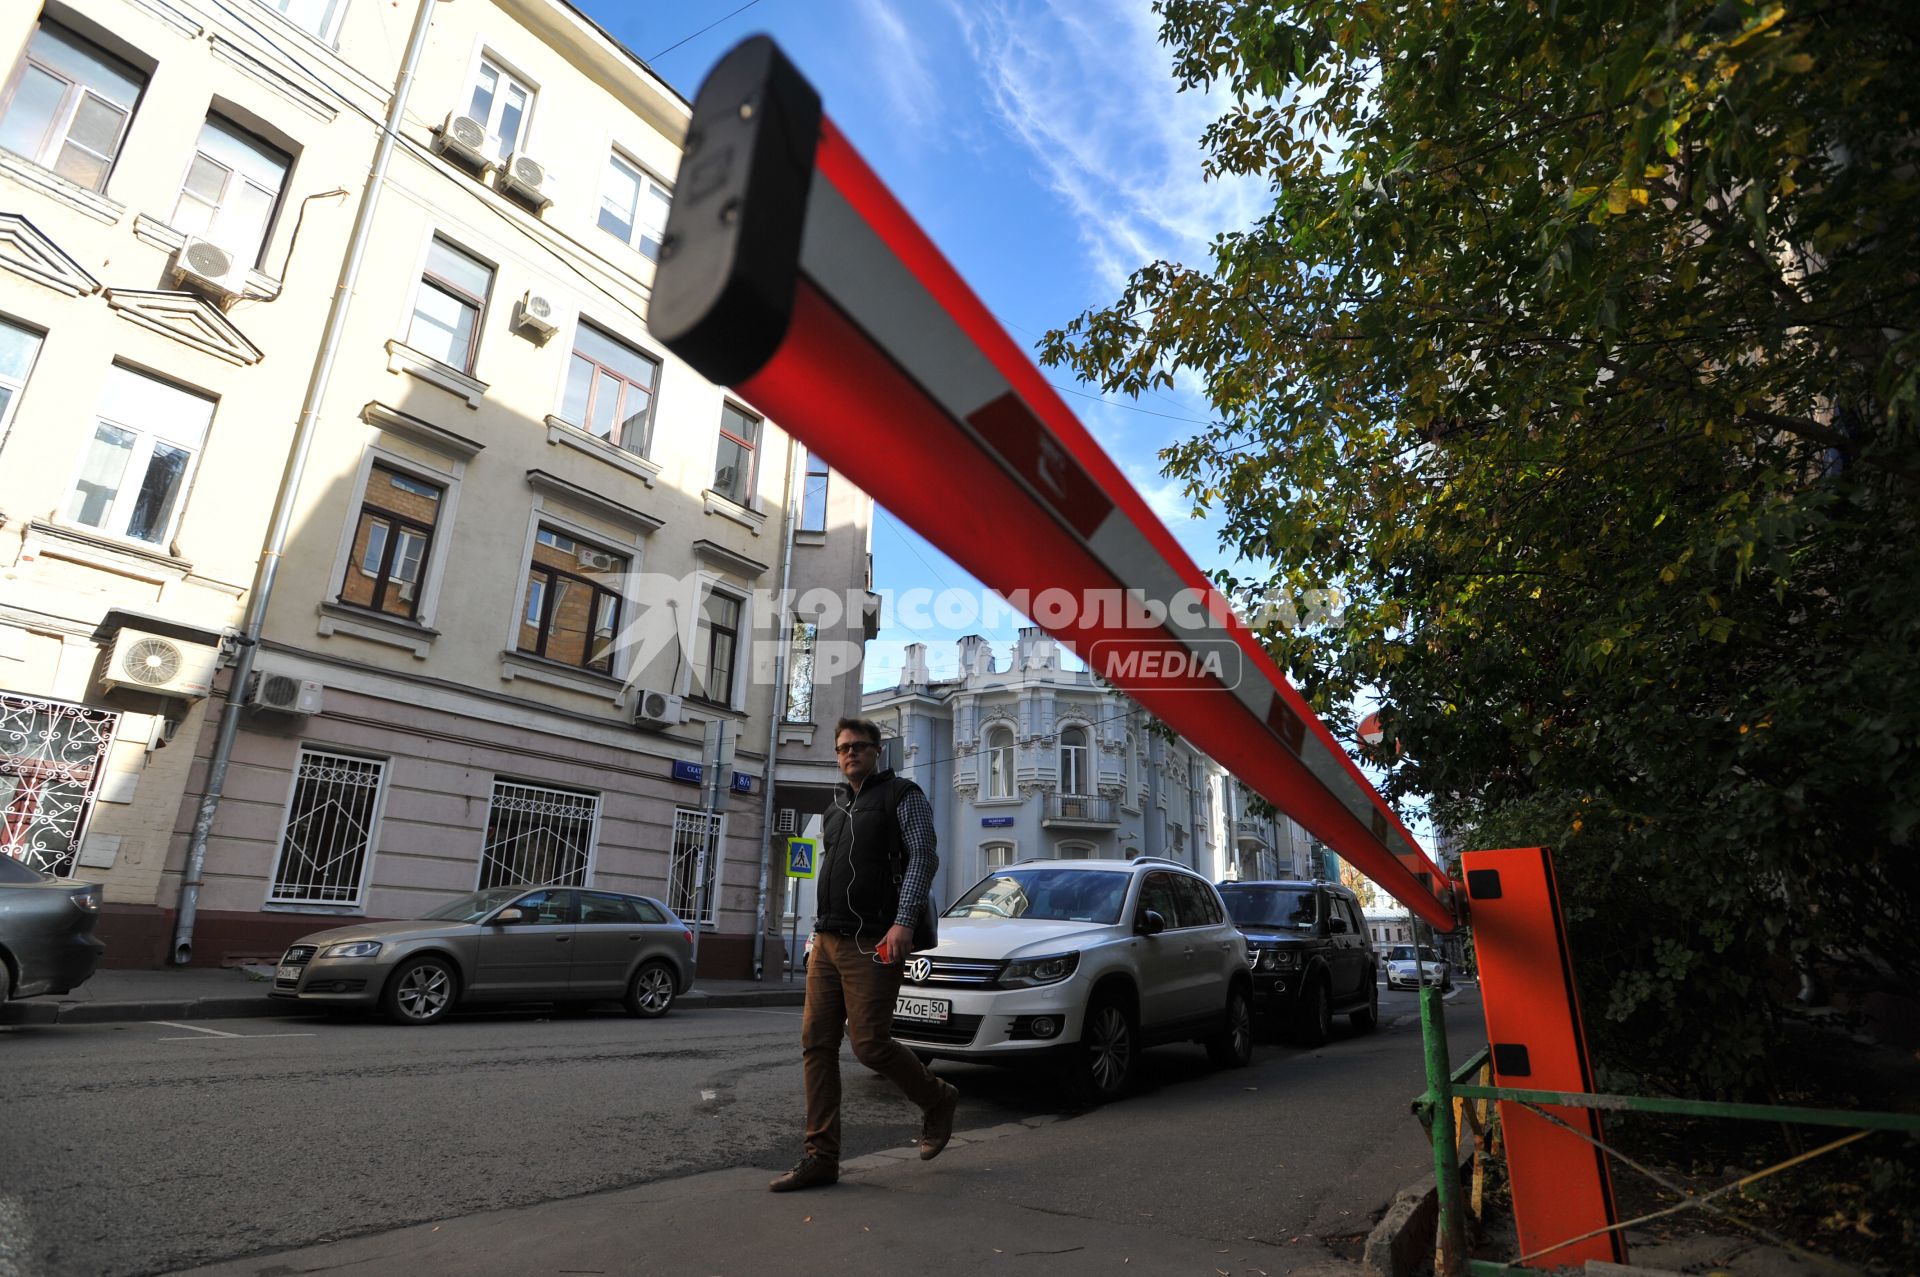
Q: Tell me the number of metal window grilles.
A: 4